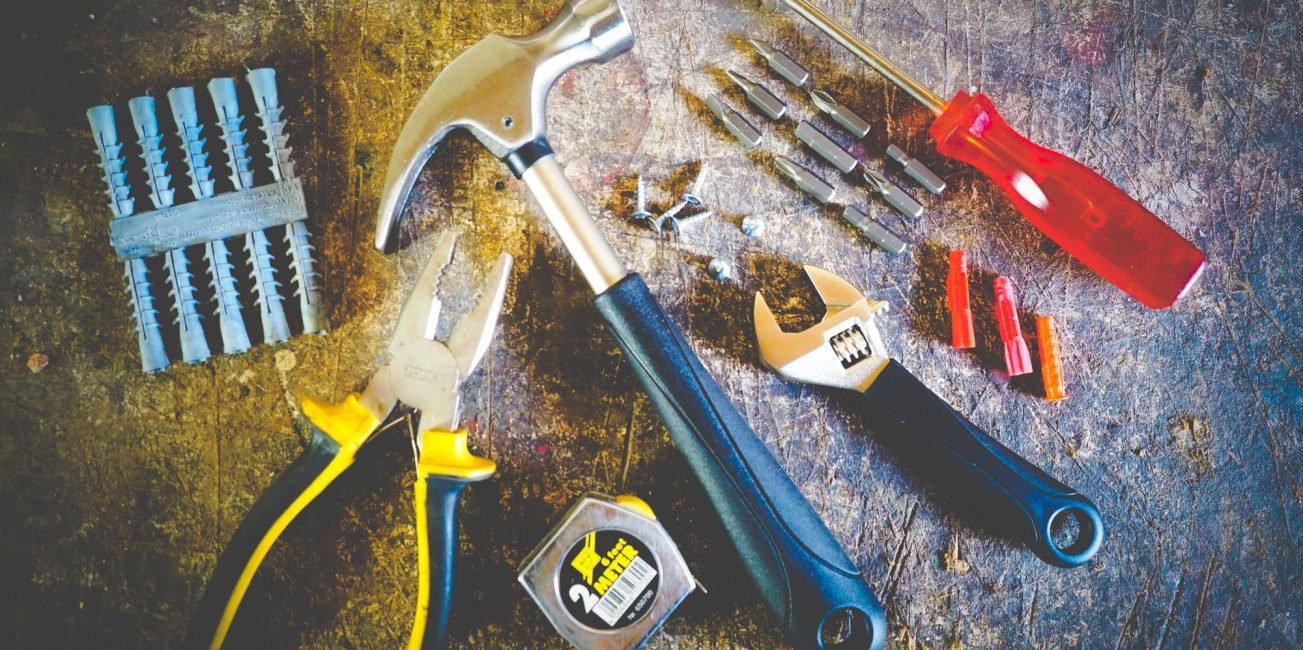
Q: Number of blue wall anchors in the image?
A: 10